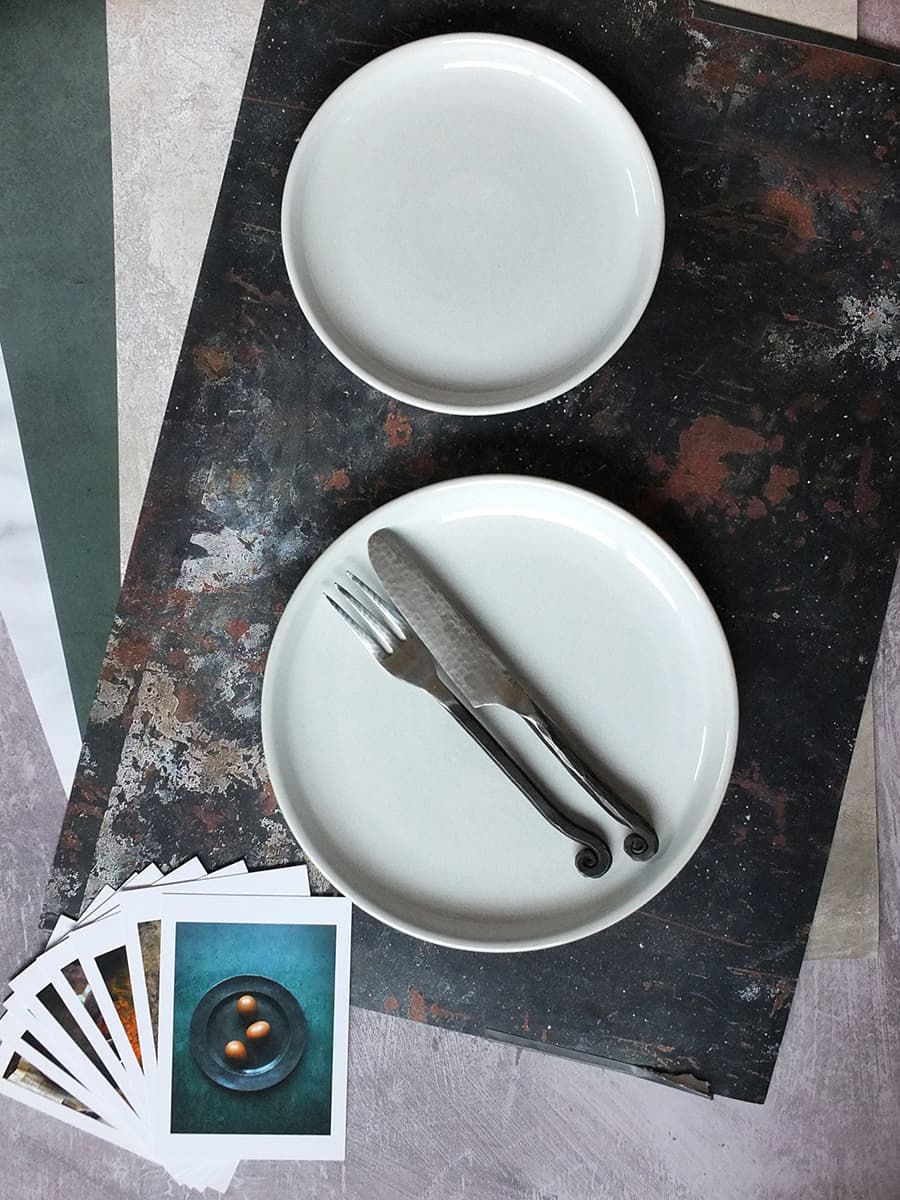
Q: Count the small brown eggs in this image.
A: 3